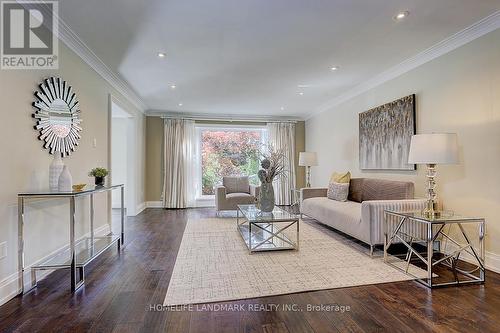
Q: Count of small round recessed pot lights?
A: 7